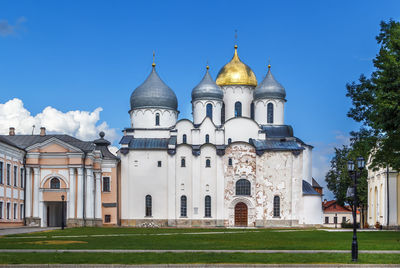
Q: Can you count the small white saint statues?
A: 0